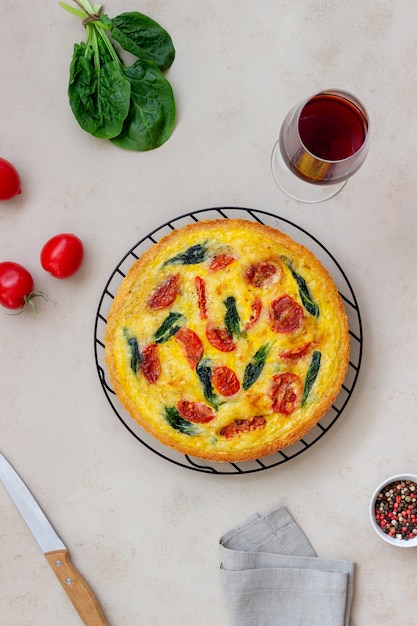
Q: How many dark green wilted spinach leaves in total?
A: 9